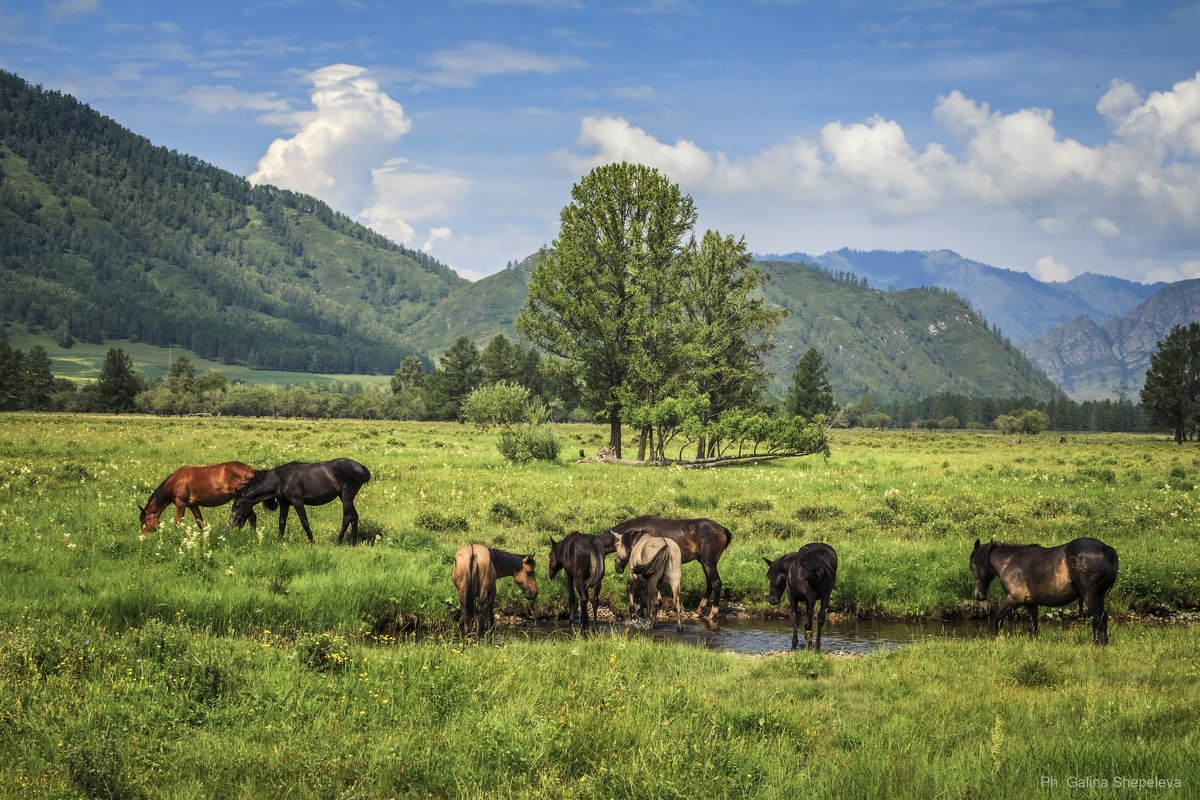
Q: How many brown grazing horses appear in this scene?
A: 1